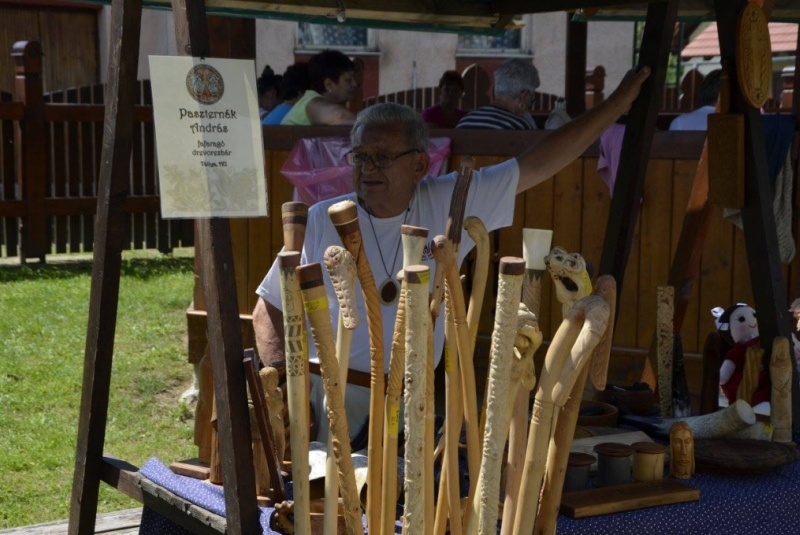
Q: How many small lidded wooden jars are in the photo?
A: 3